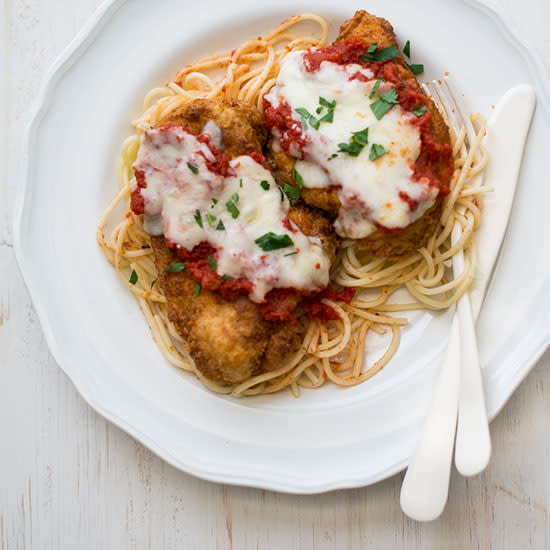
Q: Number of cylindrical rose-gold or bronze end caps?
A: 0